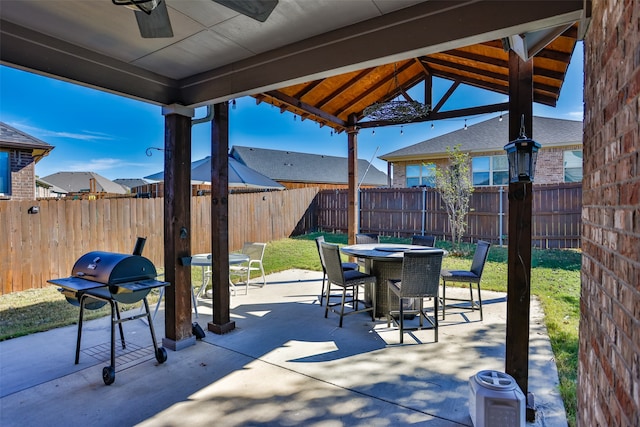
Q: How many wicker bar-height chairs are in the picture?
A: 6